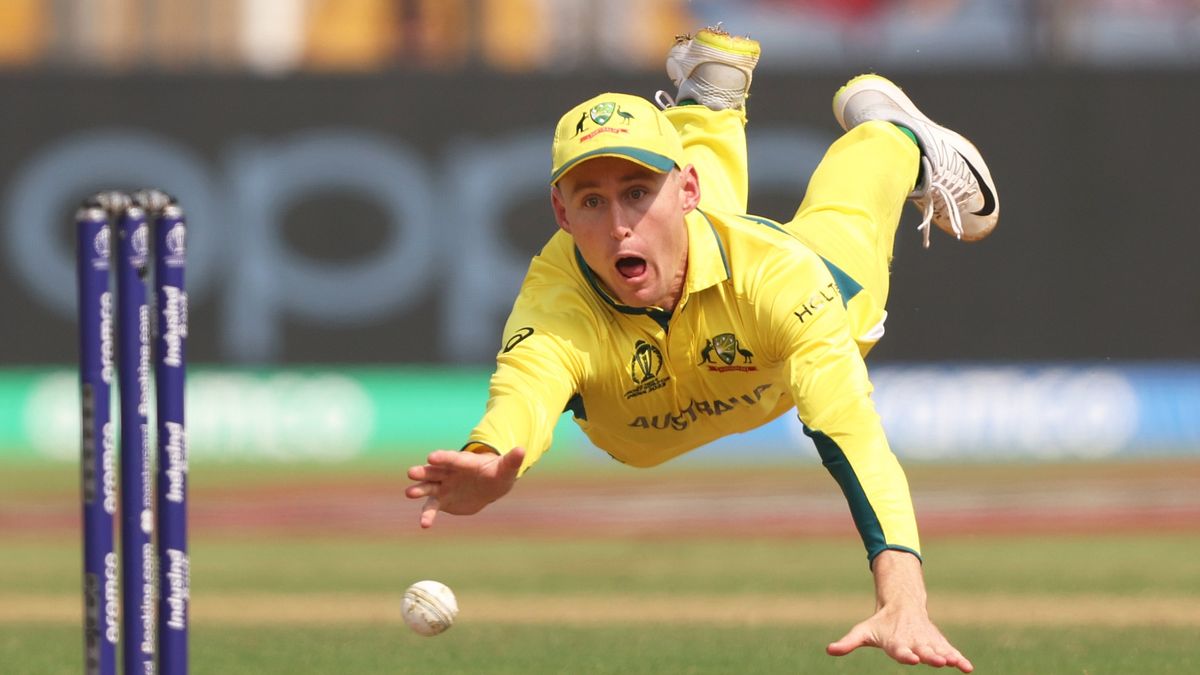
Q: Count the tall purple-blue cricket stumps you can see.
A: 3